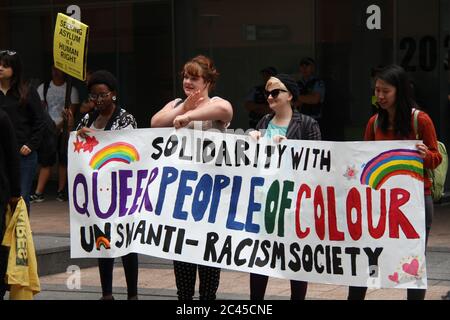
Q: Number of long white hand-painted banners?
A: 1